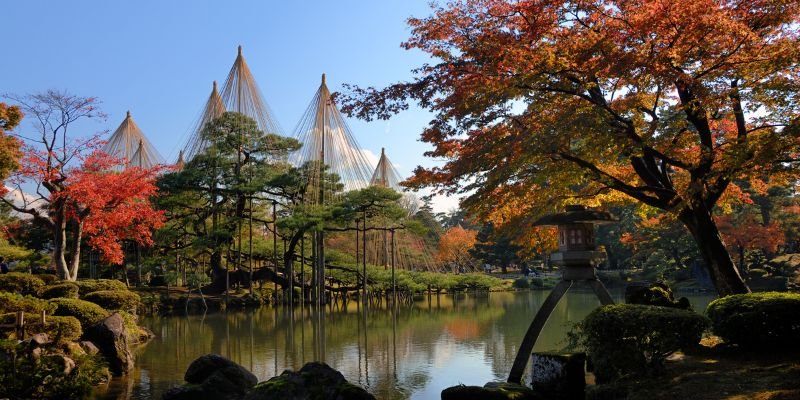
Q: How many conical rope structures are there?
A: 7